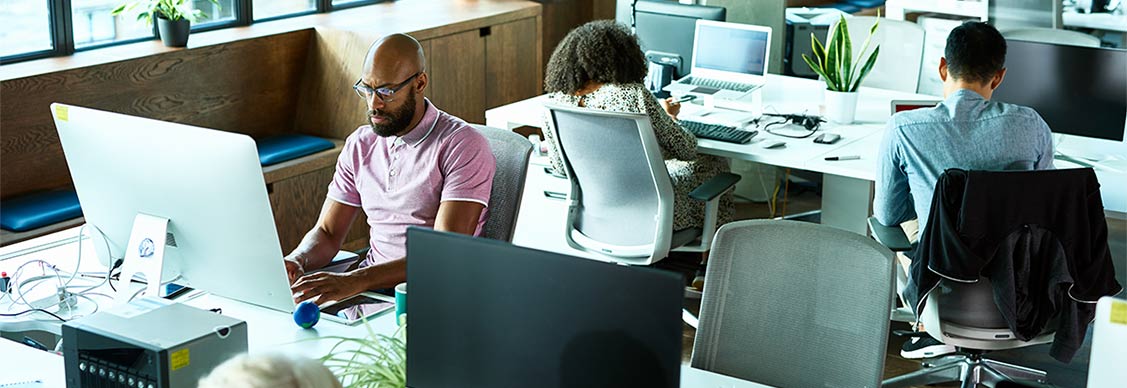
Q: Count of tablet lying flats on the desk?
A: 1